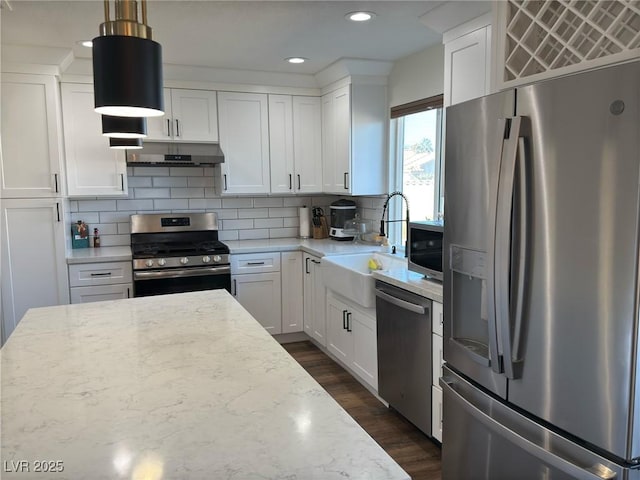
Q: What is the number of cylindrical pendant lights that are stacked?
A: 3